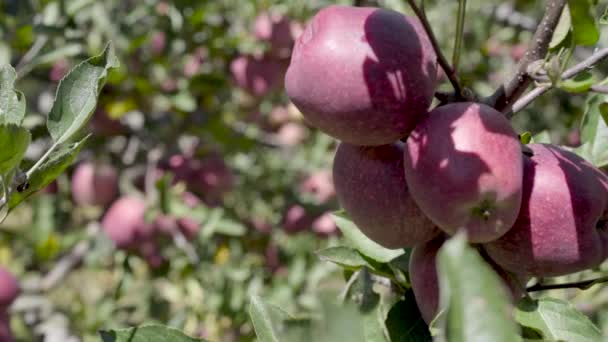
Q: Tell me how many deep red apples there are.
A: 5